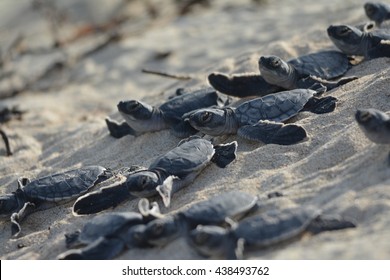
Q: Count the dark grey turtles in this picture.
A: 11